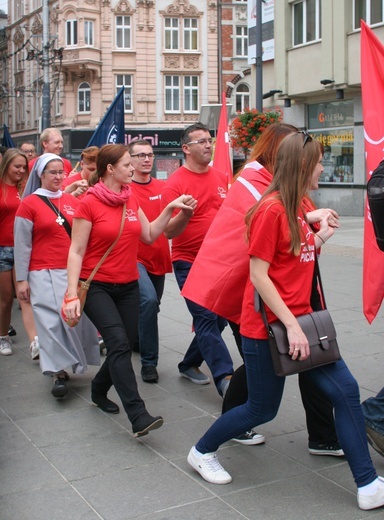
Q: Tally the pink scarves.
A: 1